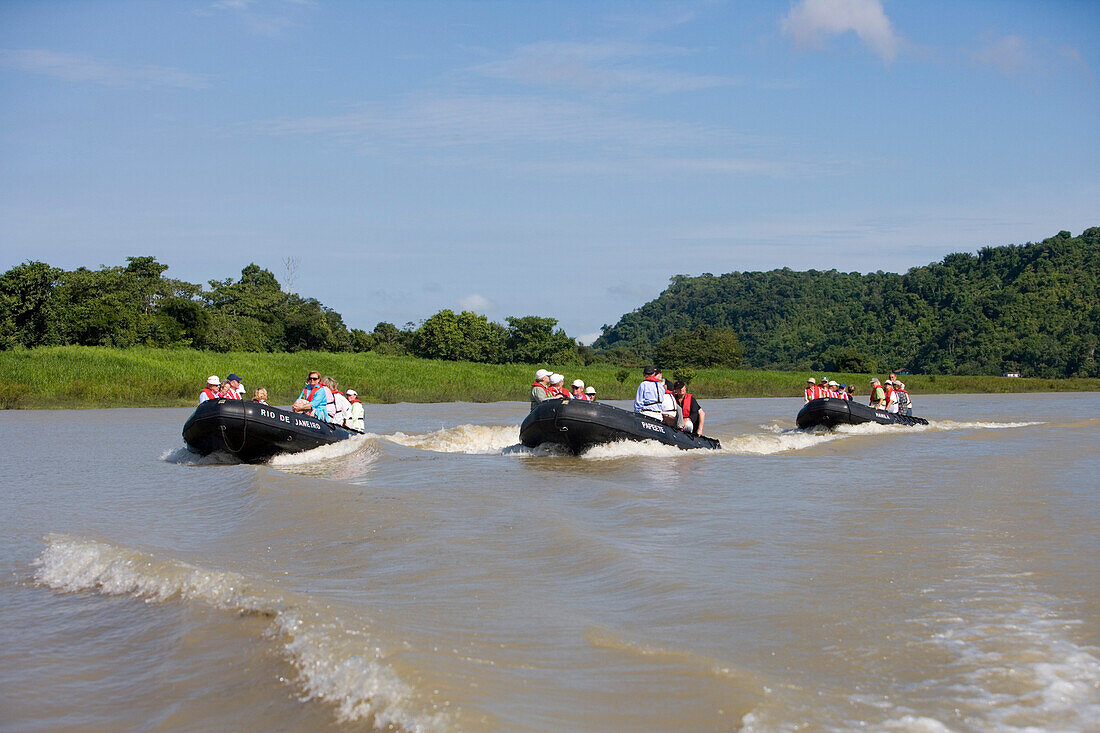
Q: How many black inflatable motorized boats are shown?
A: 3